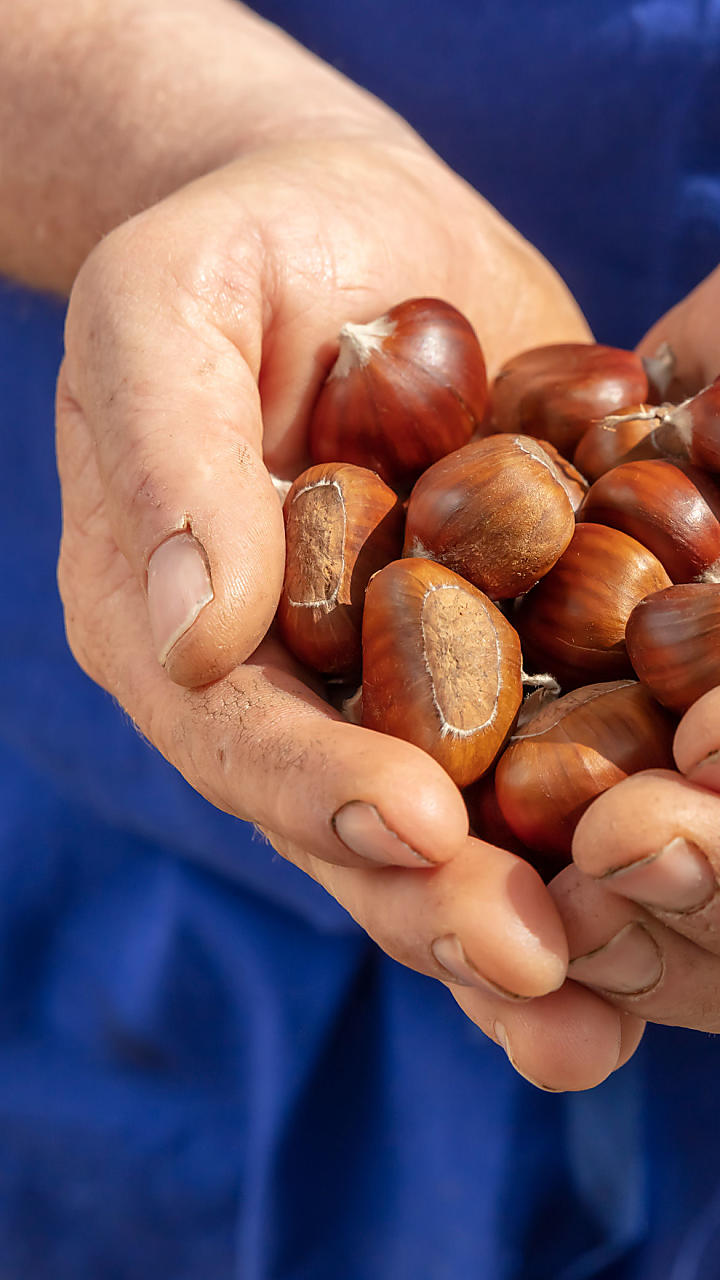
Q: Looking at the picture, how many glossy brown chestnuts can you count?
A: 11